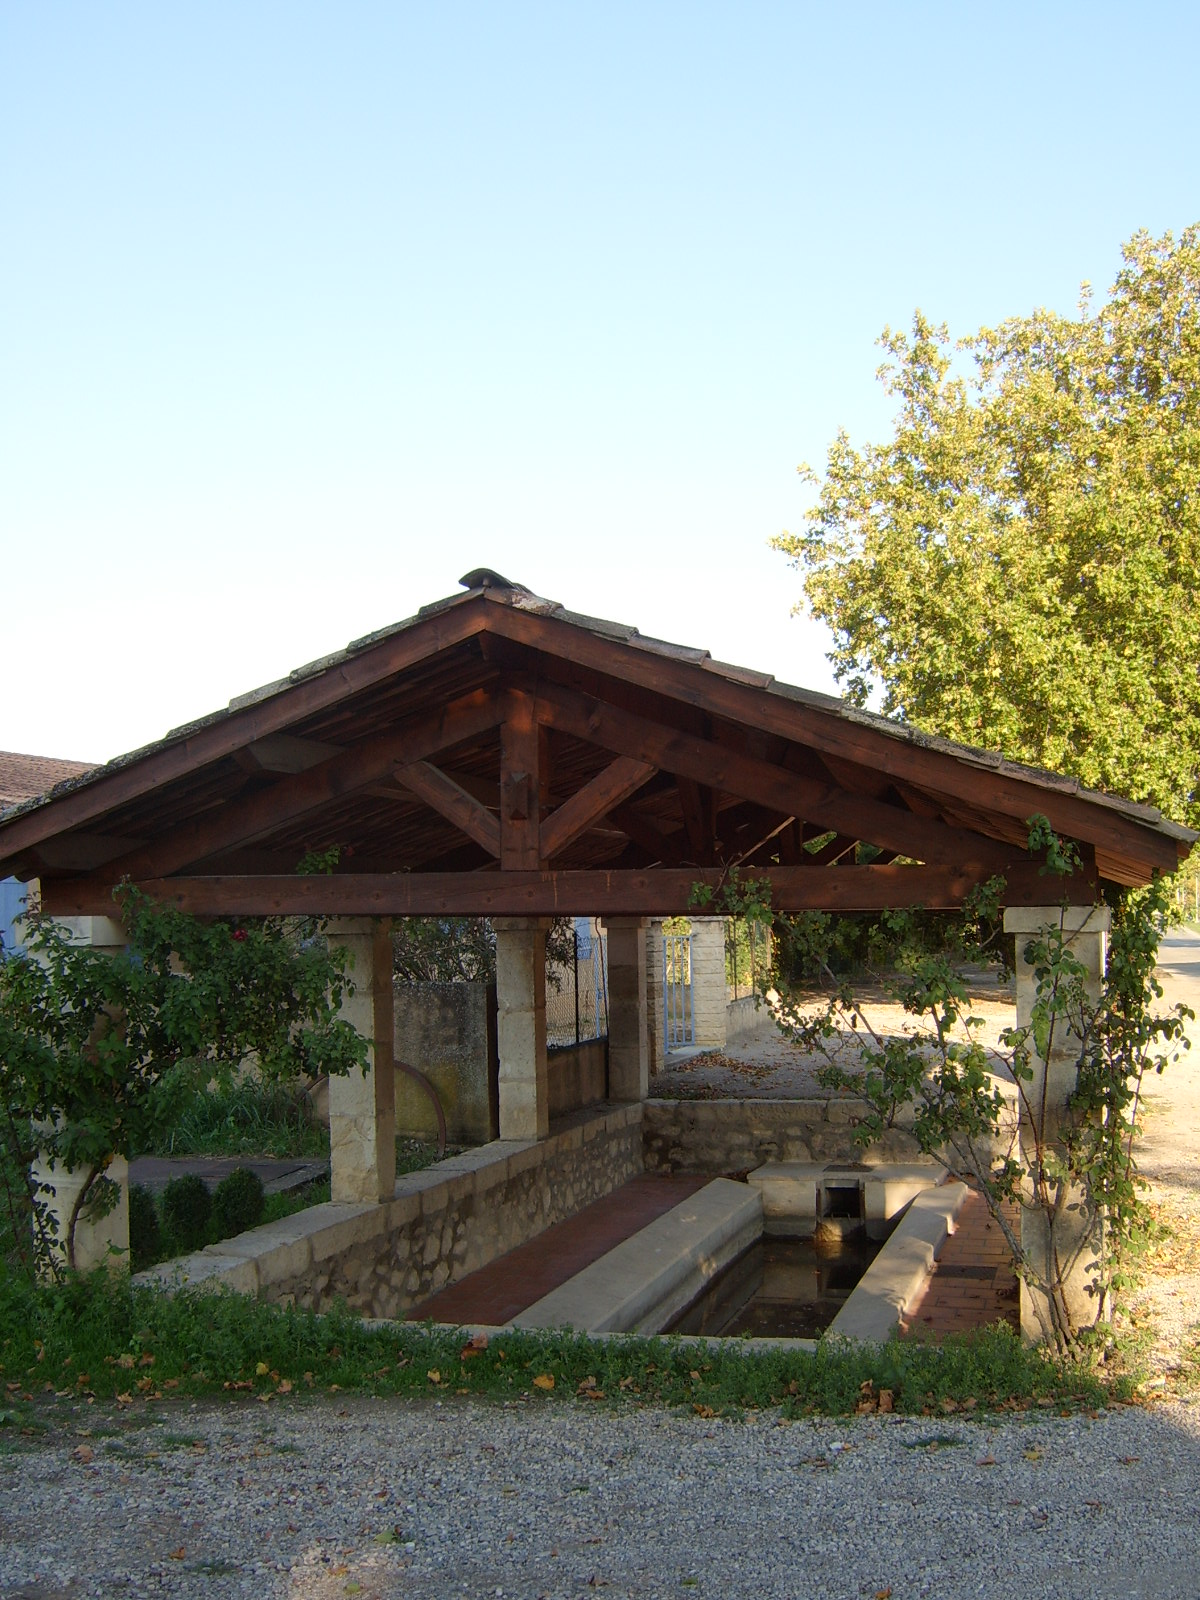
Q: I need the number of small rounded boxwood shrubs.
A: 3